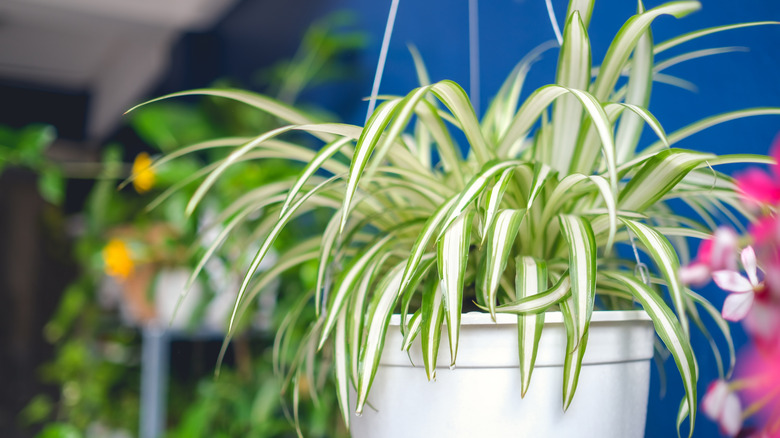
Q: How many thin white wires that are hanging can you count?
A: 3